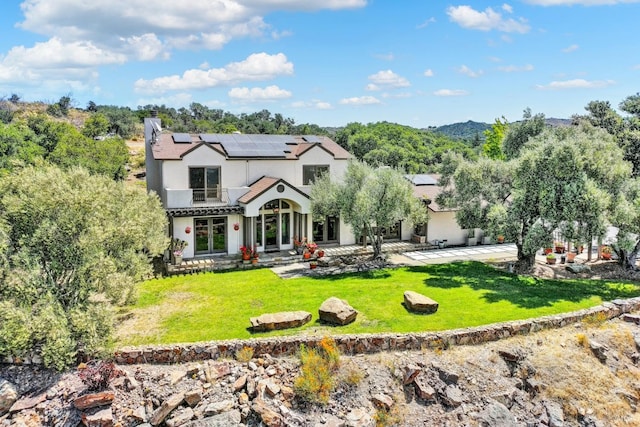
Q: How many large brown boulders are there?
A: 3